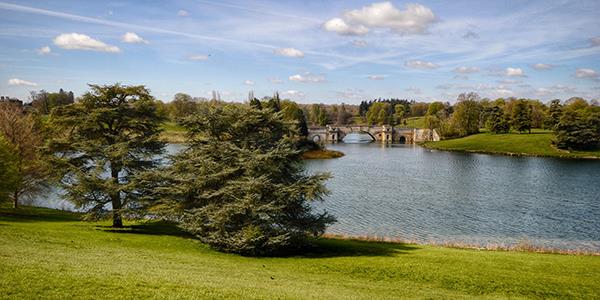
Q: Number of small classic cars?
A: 0